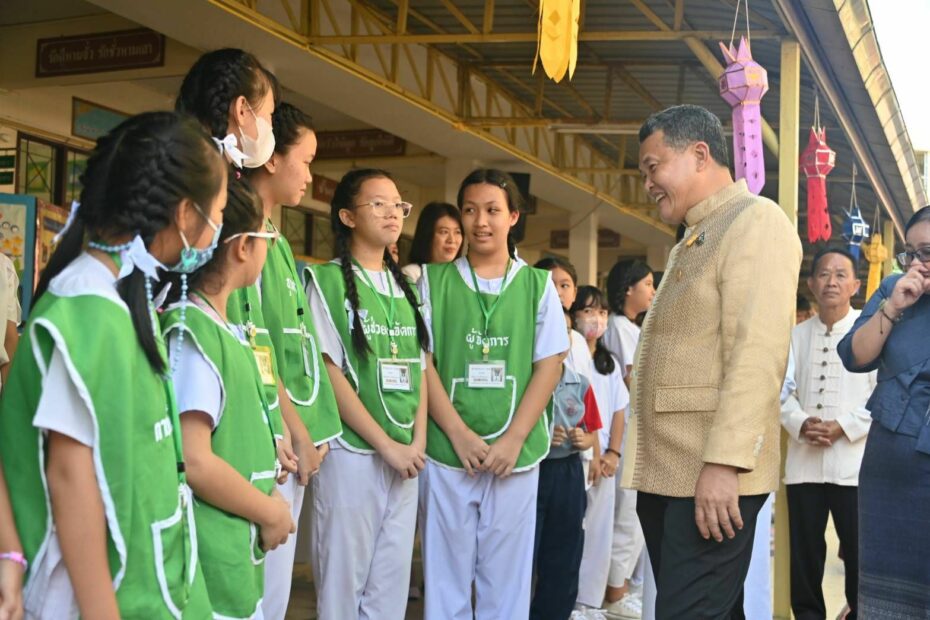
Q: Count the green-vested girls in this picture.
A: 6